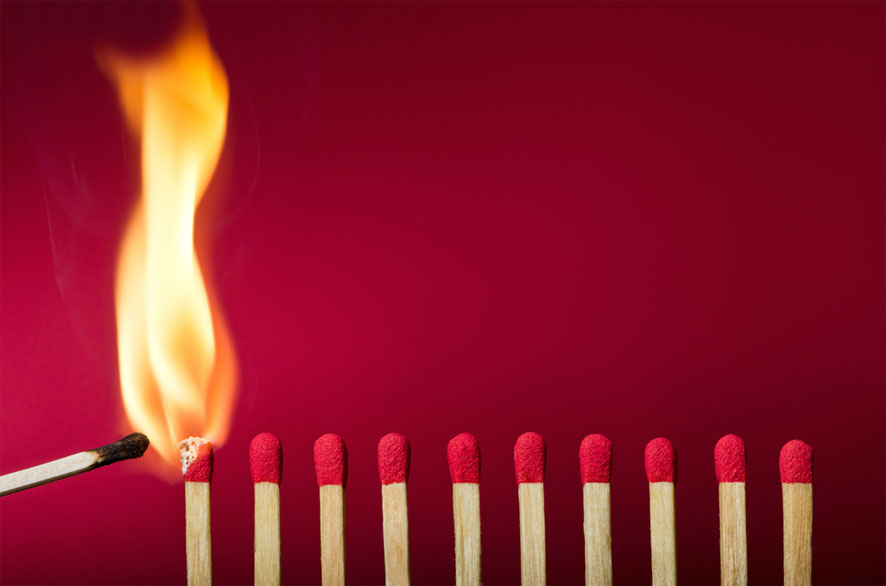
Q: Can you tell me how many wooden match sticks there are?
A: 11